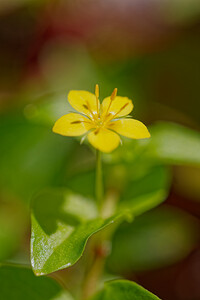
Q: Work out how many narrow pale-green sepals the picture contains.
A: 4